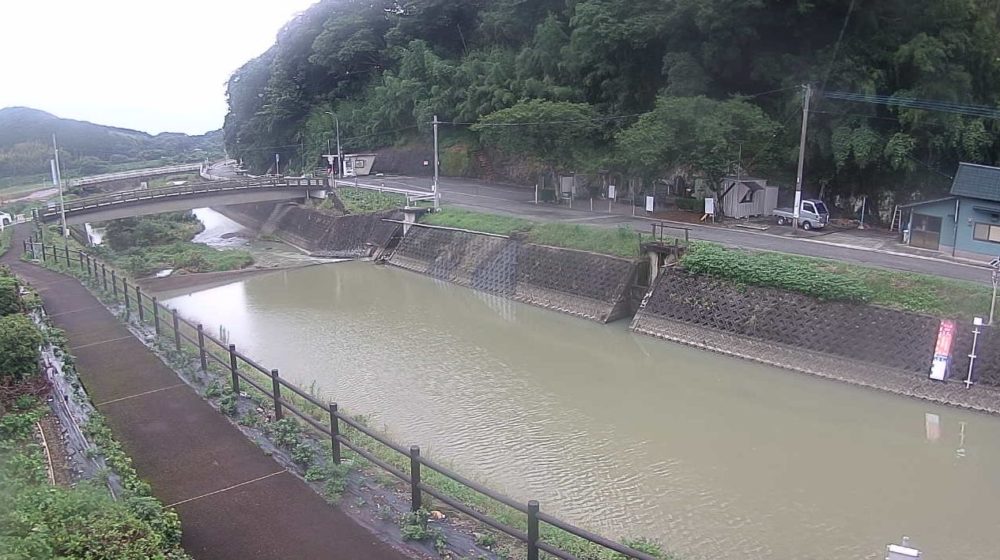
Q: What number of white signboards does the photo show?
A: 3